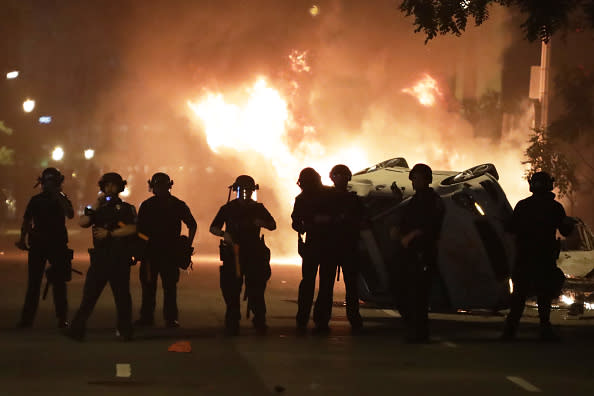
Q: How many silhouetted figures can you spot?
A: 8